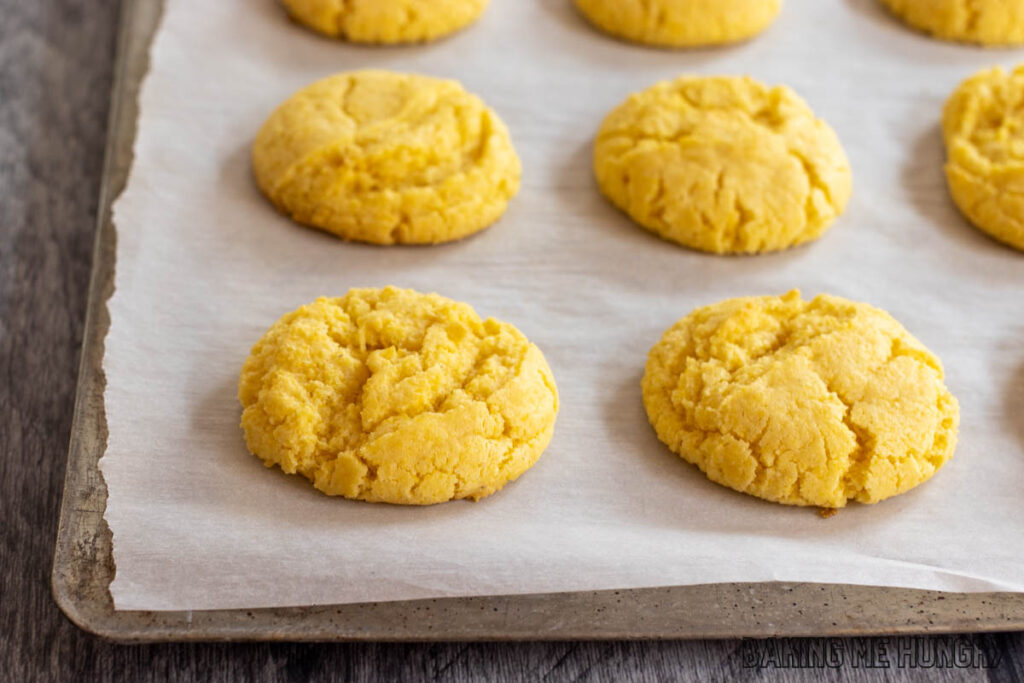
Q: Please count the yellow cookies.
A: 8